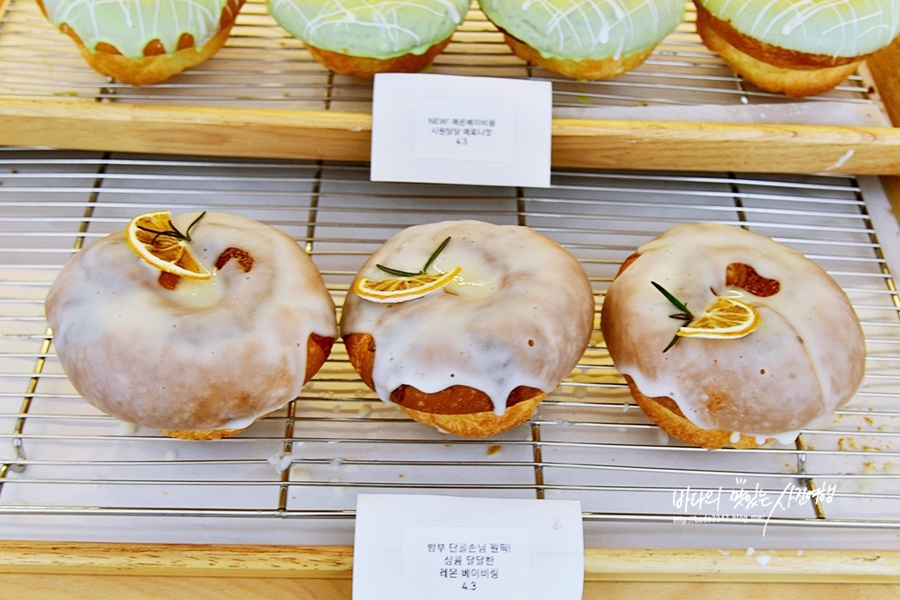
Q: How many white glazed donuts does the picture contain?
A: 3